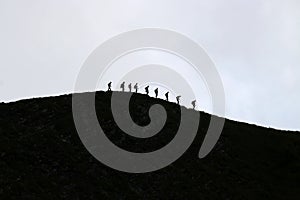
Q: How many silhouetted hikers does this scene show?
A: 9